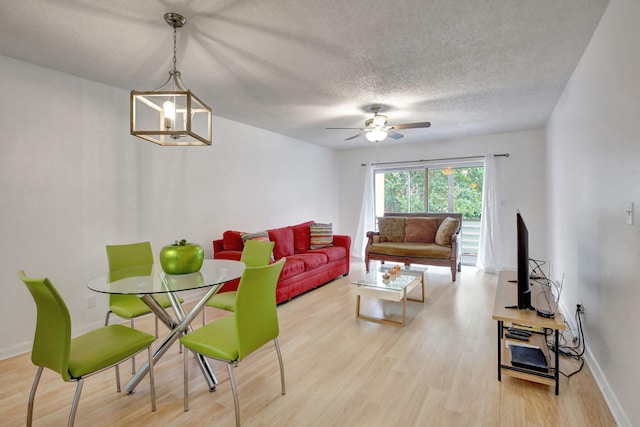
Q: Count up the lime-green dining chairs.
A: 4